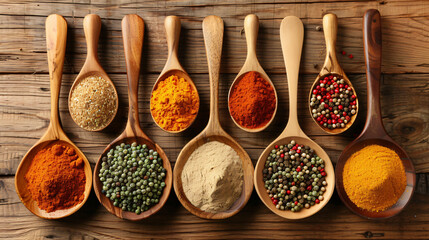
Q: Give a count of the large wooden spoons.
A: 5